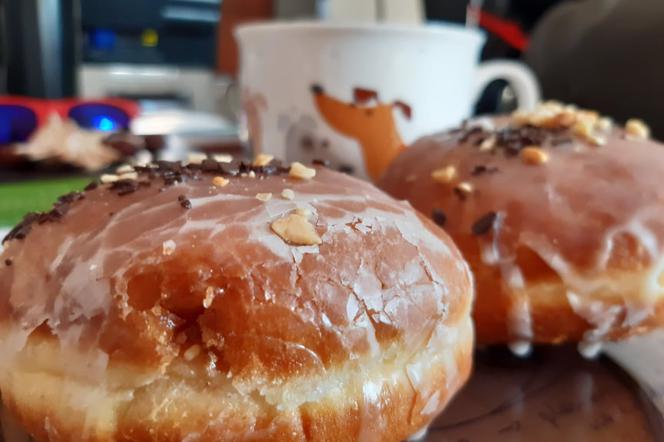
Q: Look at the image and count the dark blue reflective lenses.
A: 2